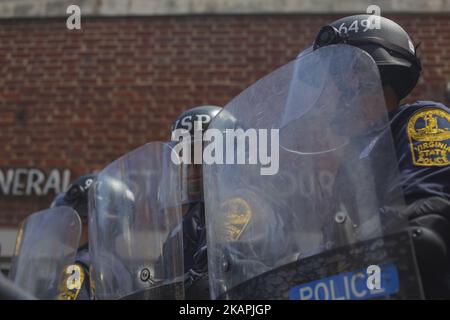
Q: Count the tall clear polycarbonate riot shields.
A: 3